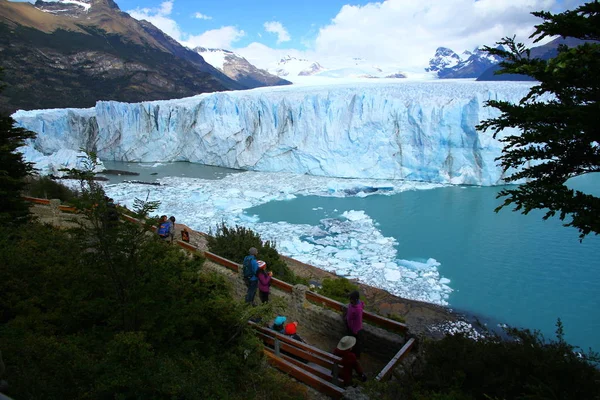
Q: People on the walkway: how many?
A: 8